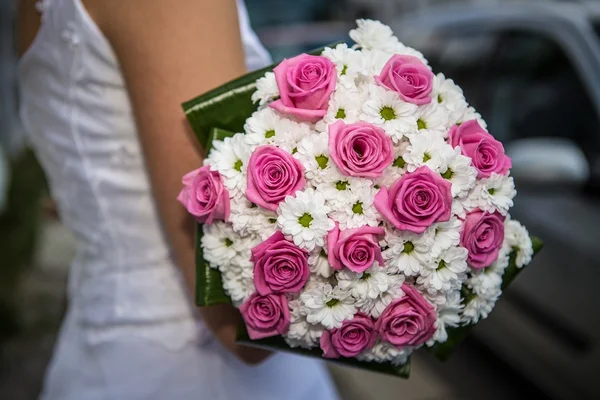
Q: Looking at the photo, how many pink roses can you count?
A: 13